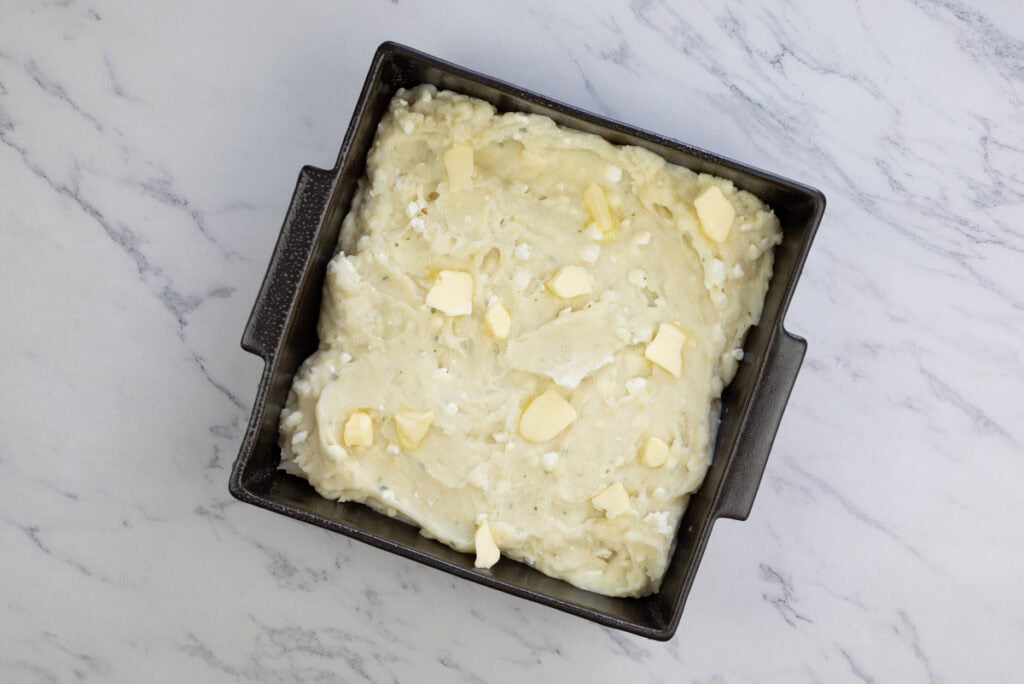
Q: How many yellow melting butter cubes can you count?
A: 13